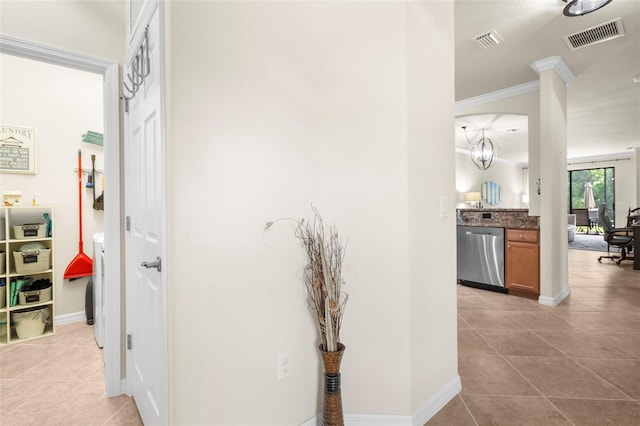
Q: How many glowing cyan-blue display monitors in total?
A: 0